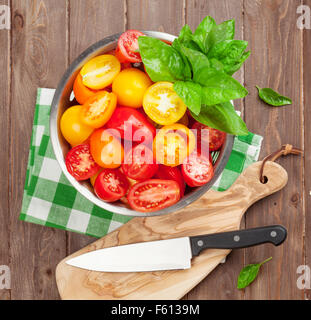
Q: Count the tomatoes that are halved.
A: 11